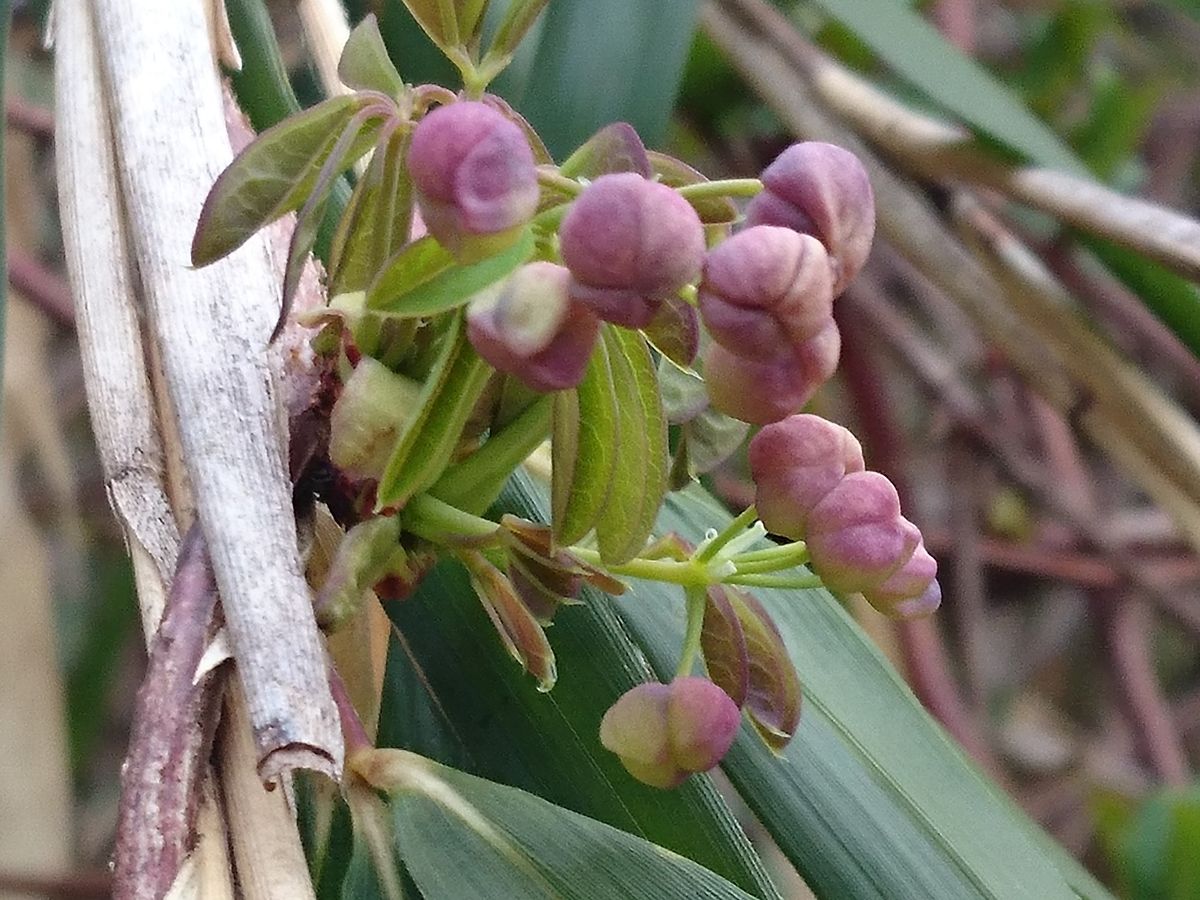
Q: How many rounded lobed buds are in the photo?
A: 10